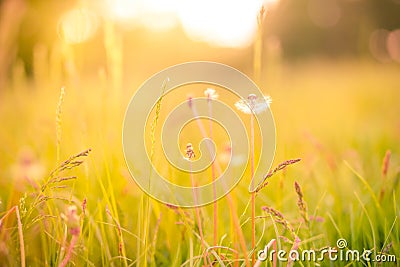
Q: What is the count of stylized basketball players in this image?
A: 0